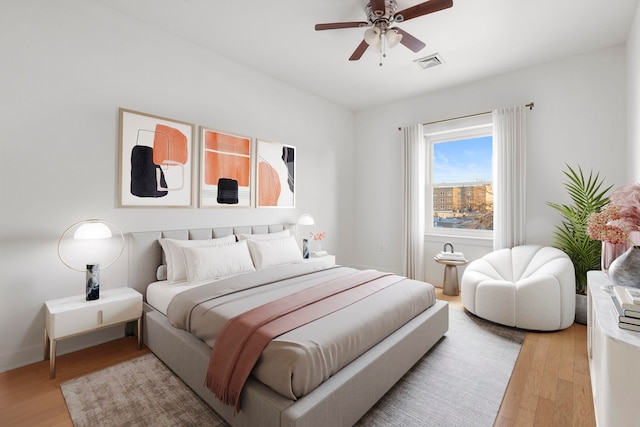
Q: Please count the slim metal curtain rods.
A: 1